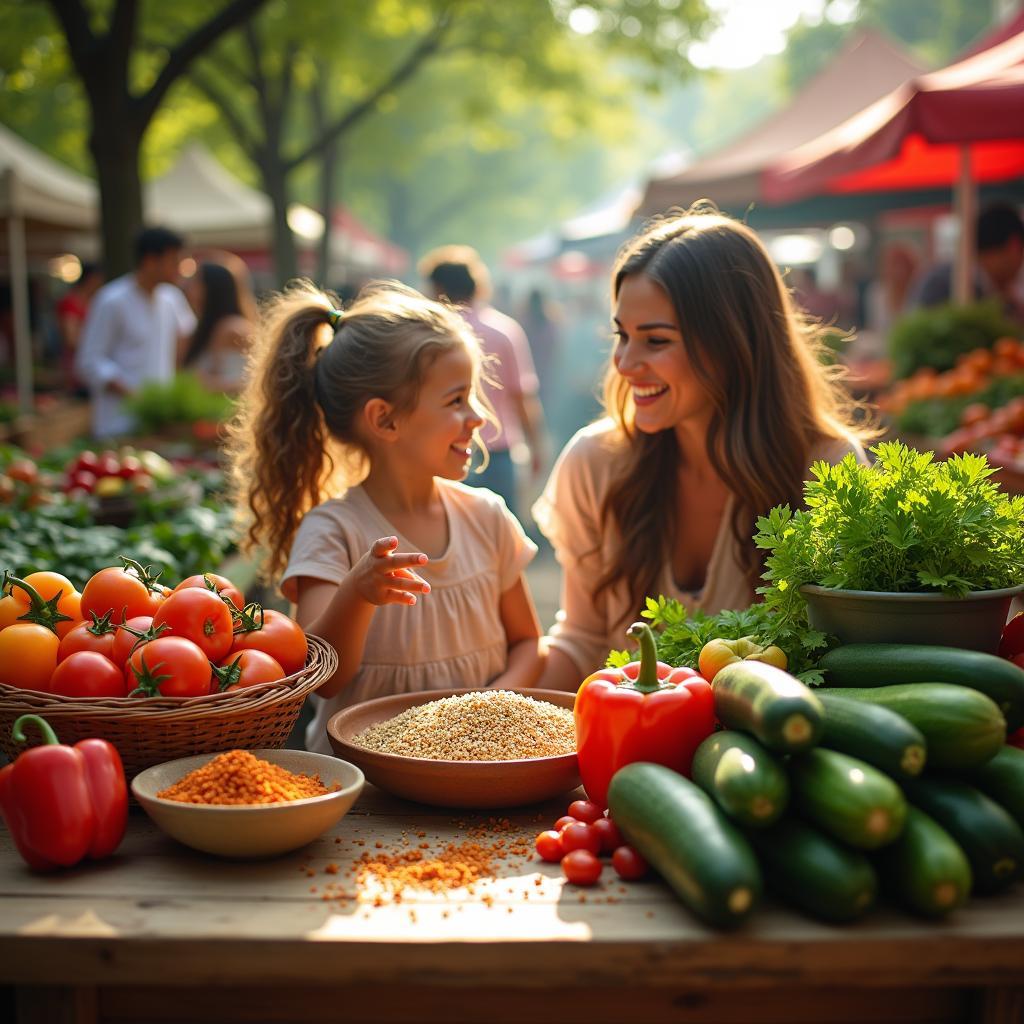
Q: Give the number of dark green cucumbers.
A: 11